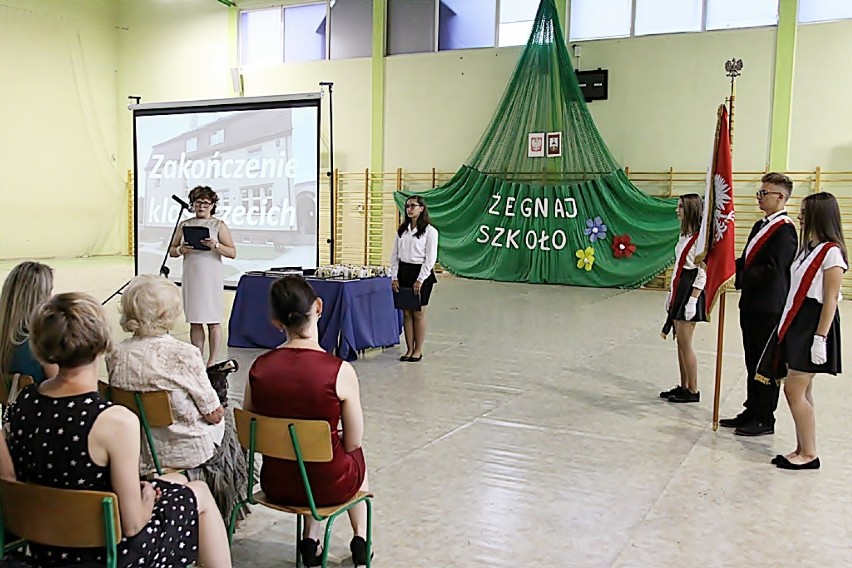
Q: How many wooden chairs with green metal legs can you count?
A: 4